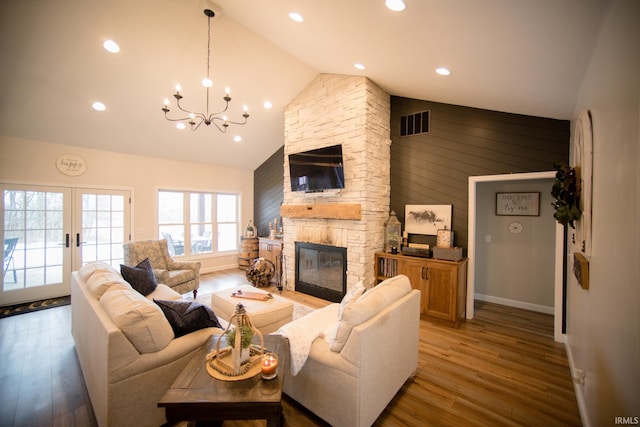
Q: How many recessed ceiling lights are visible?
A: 10